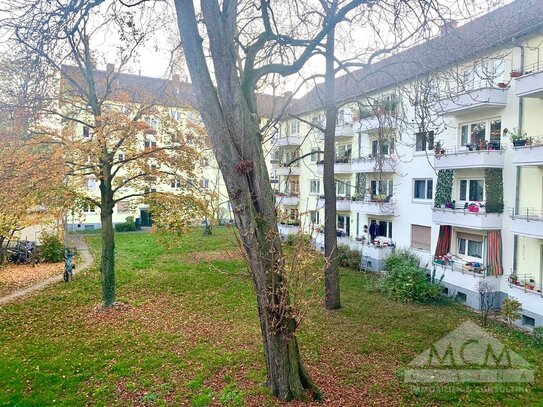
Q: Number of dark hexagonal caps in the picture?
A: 0